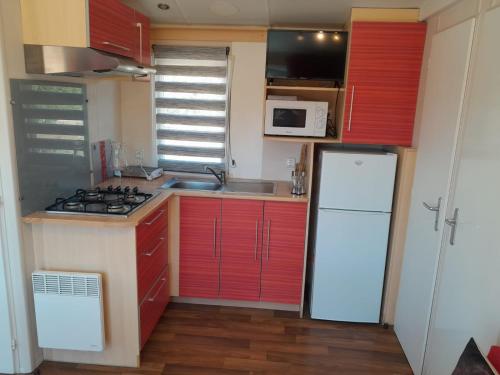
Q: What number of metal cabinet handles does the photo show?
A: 9